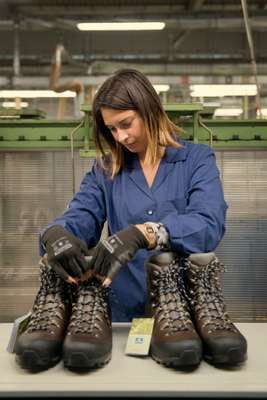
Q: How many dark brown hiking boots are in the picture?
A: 4